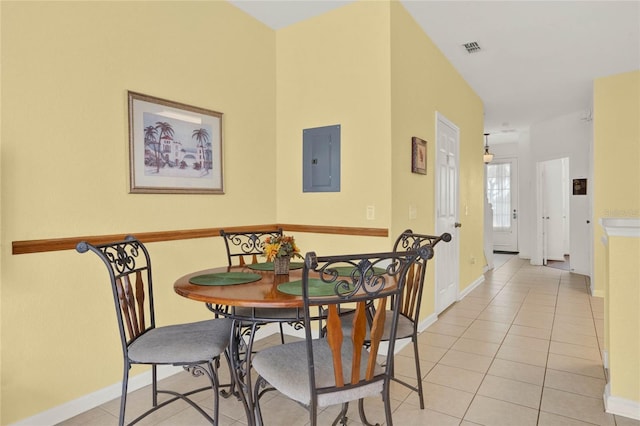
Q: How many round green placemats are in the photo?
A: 4